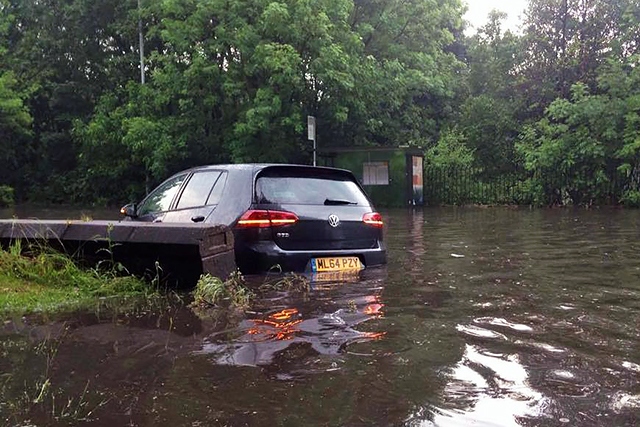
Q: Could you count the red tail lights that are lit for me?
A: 2